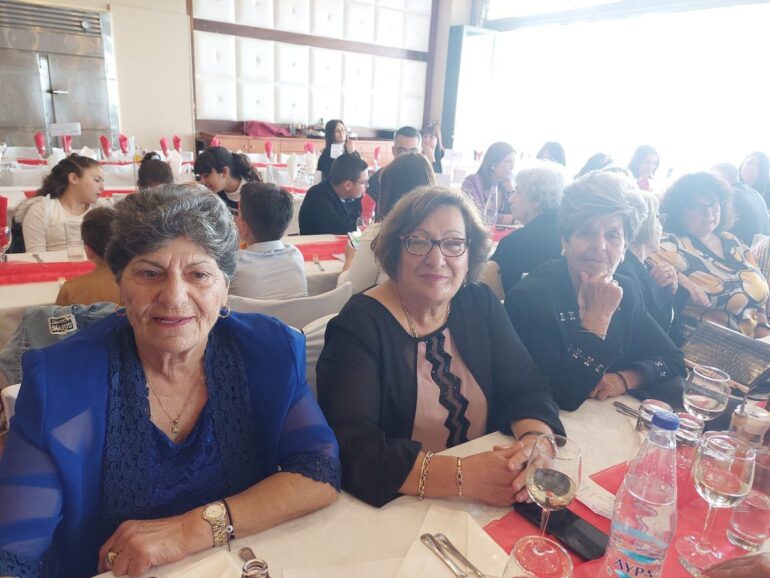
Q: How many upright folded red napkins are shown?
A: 12